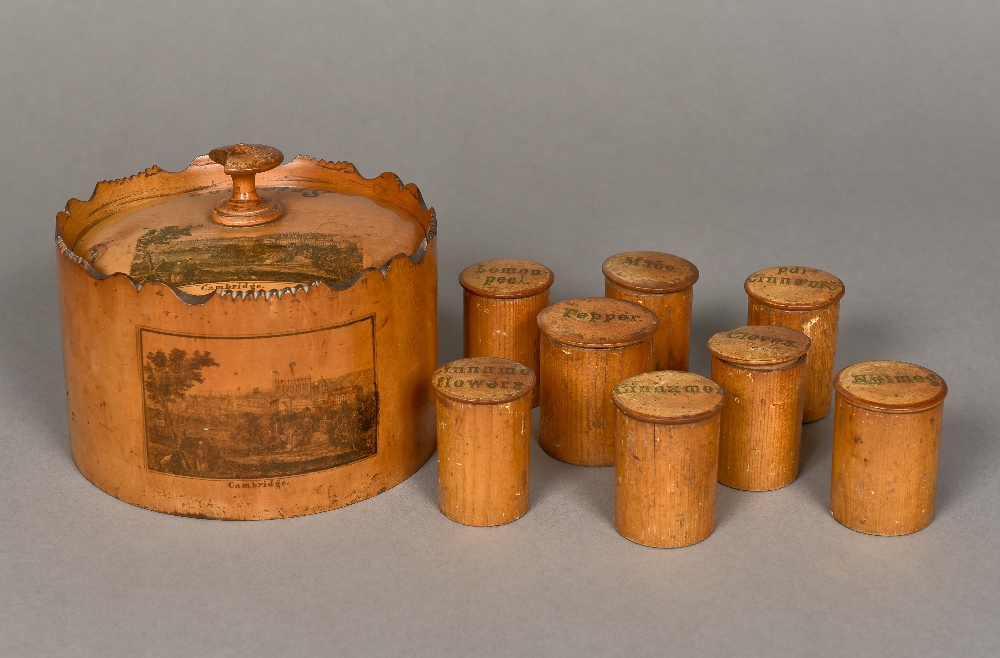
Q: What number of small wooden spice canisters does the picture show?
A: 8